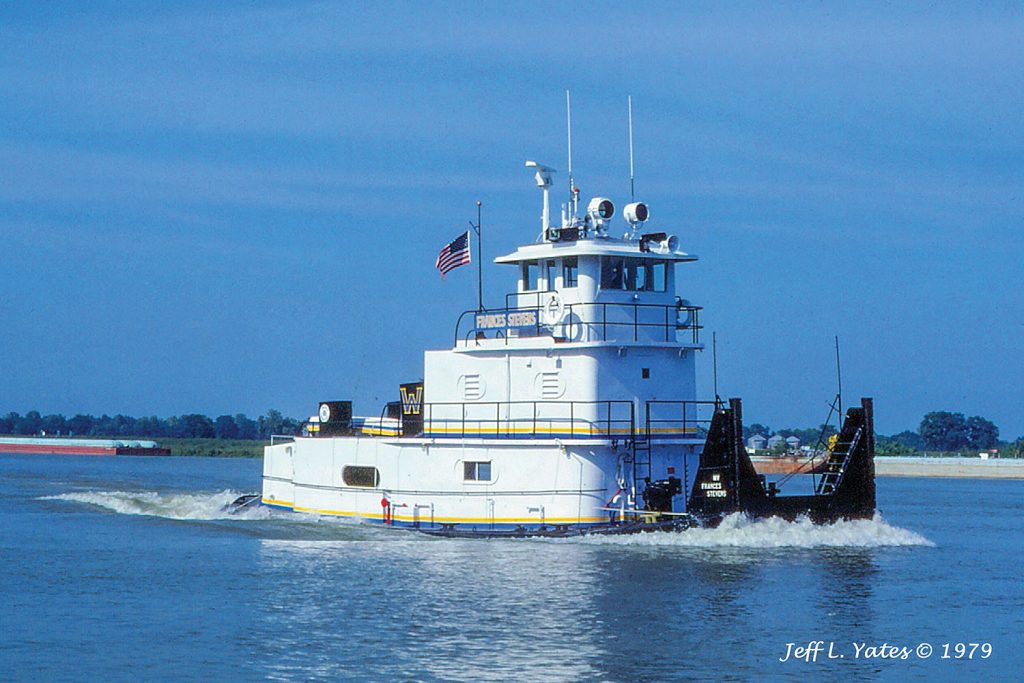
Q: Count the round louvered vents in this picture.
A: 2